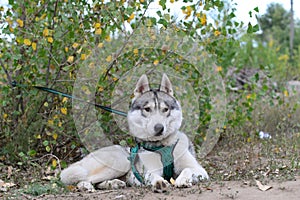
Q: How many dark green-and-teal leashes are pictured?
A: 1